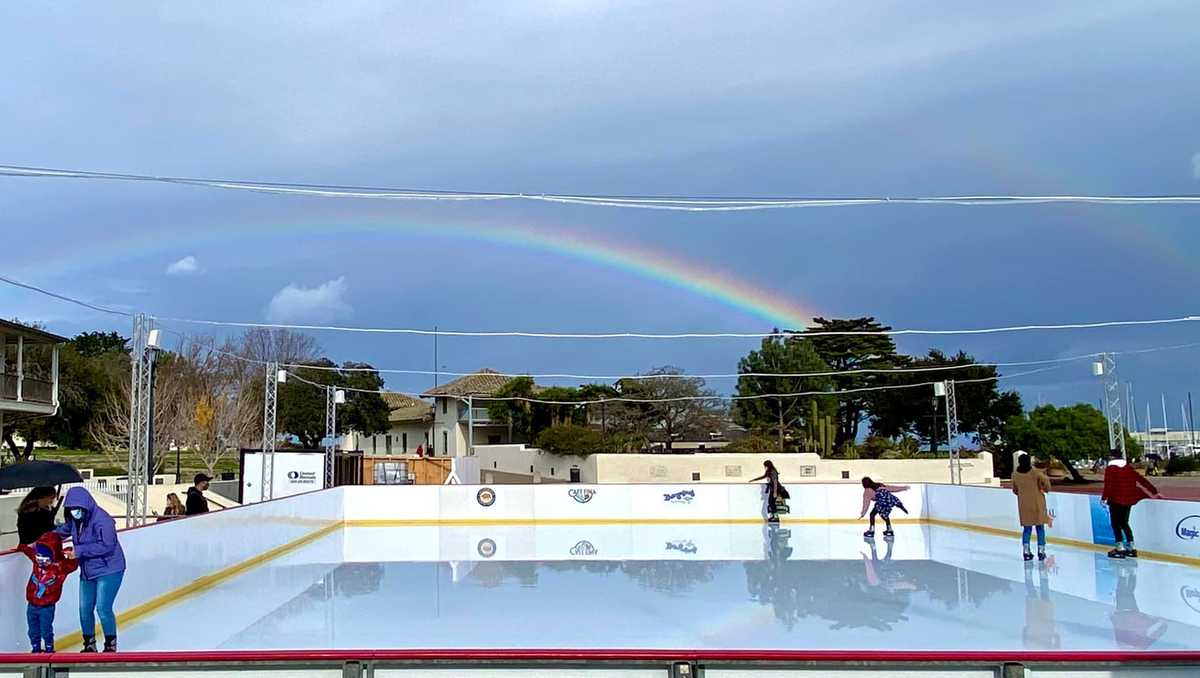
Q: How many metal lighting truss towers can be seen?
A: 5